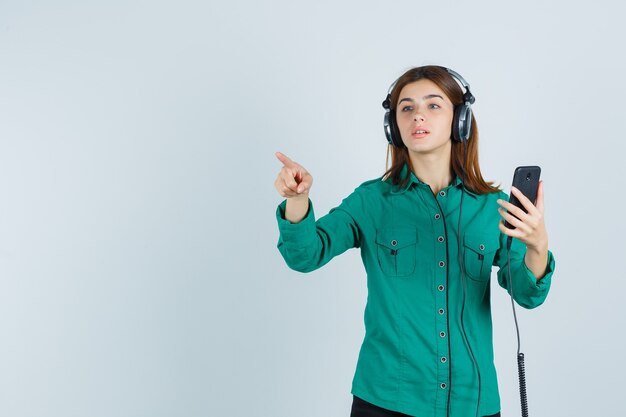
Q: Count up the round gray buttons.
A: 11